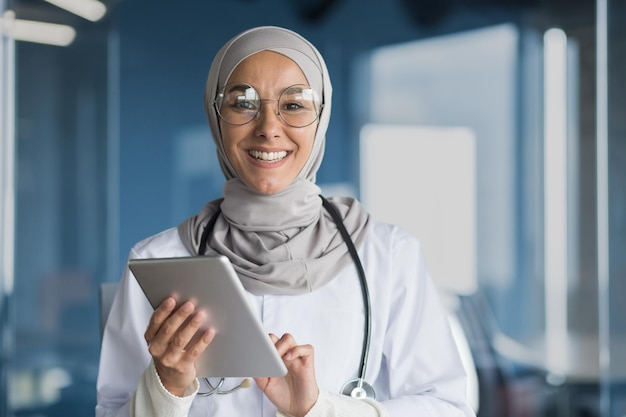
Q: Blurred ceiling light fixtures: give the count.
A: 2